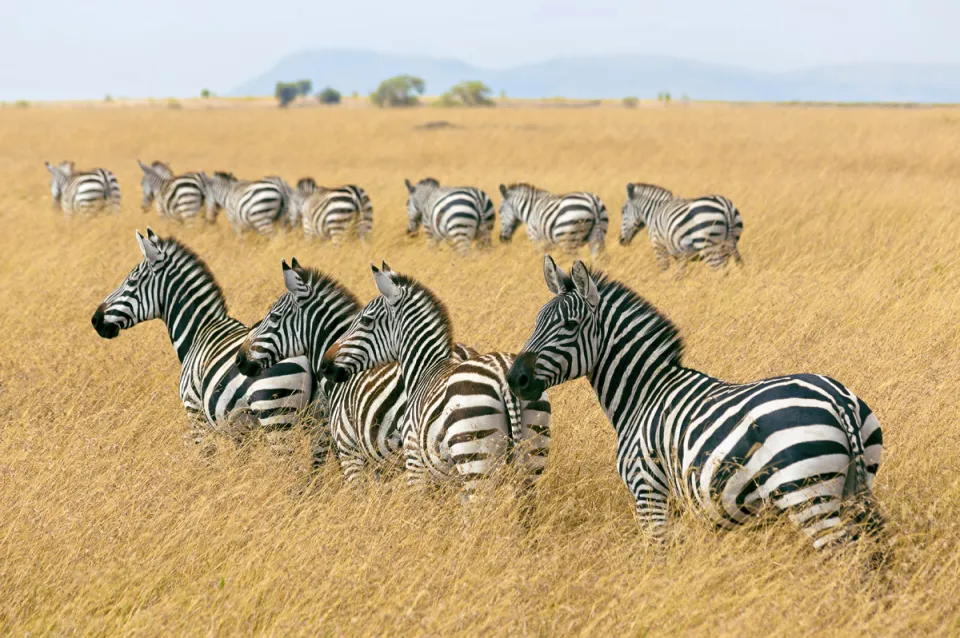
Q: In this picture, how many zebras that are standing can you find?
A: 11